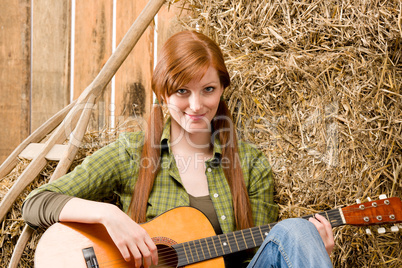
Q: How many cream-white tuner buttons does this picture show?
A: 6